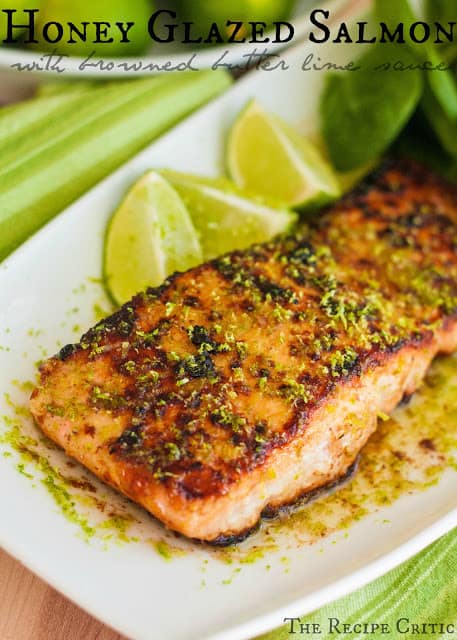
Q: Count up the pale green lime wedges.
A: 3